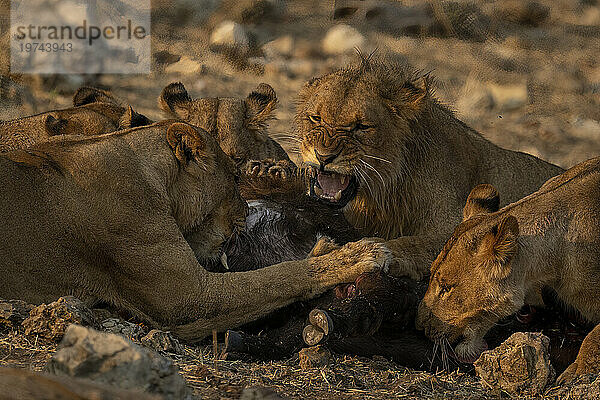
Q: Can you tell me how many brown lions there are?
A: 5